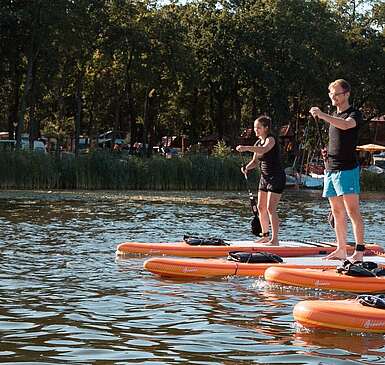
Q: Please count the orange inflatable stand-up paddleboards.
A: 4